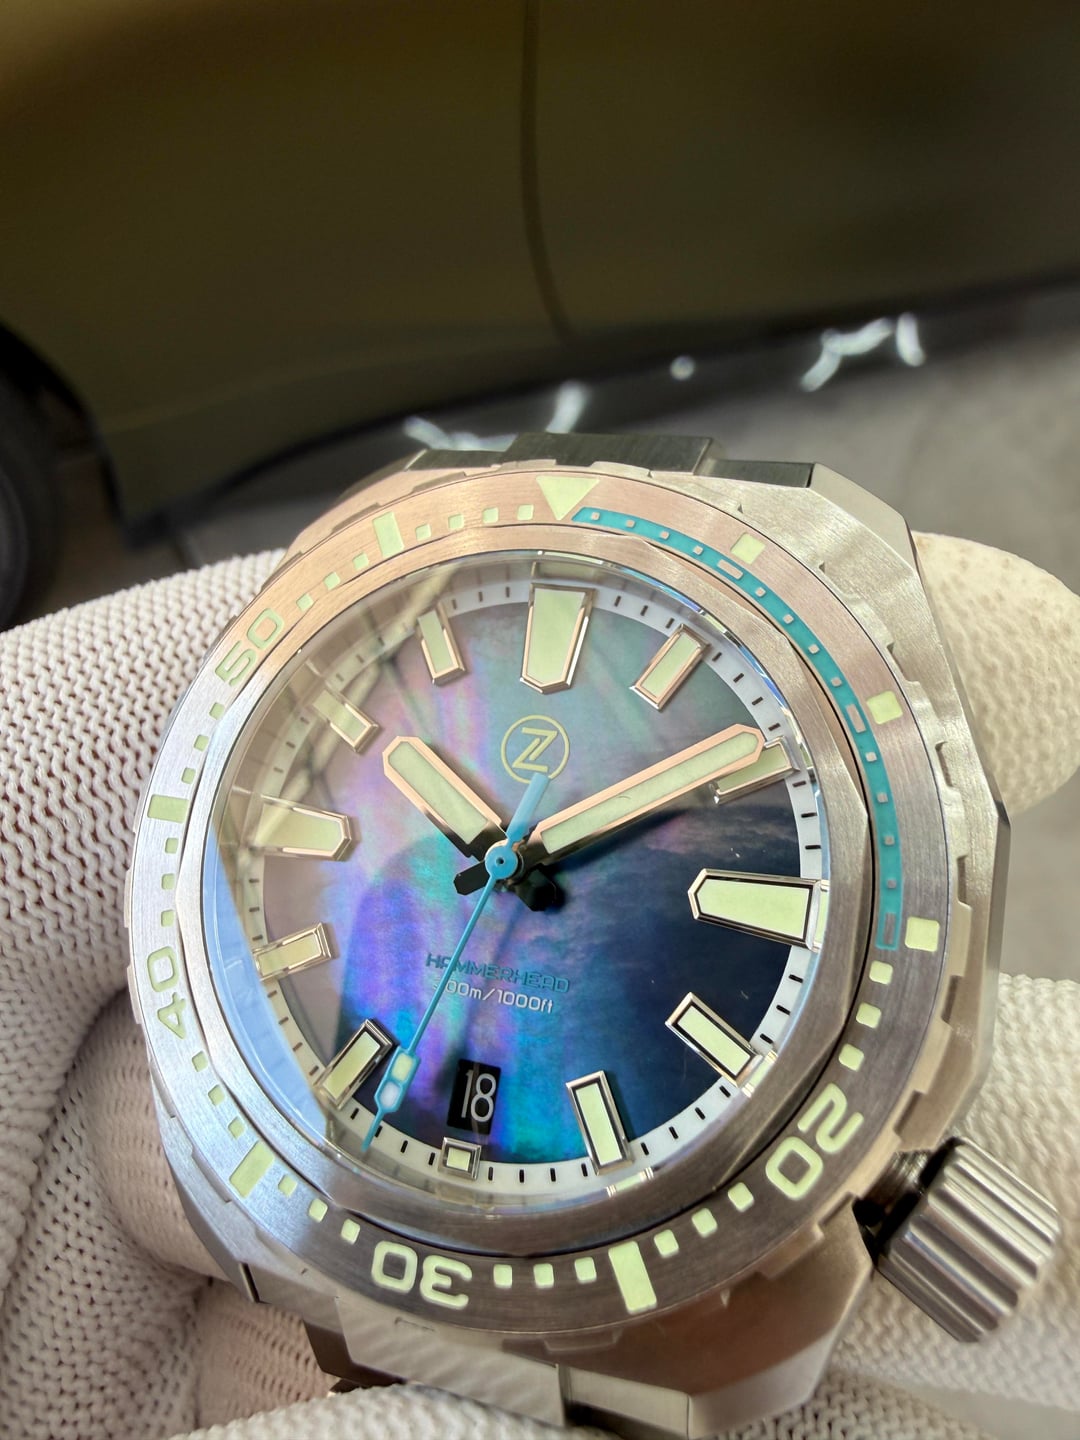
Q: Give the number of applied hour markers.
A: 12